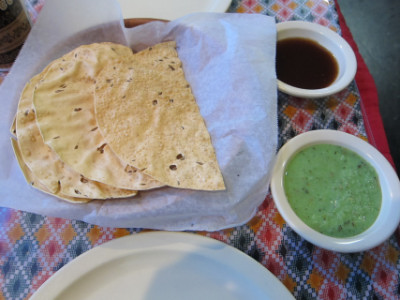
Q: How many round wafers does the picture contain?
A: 4